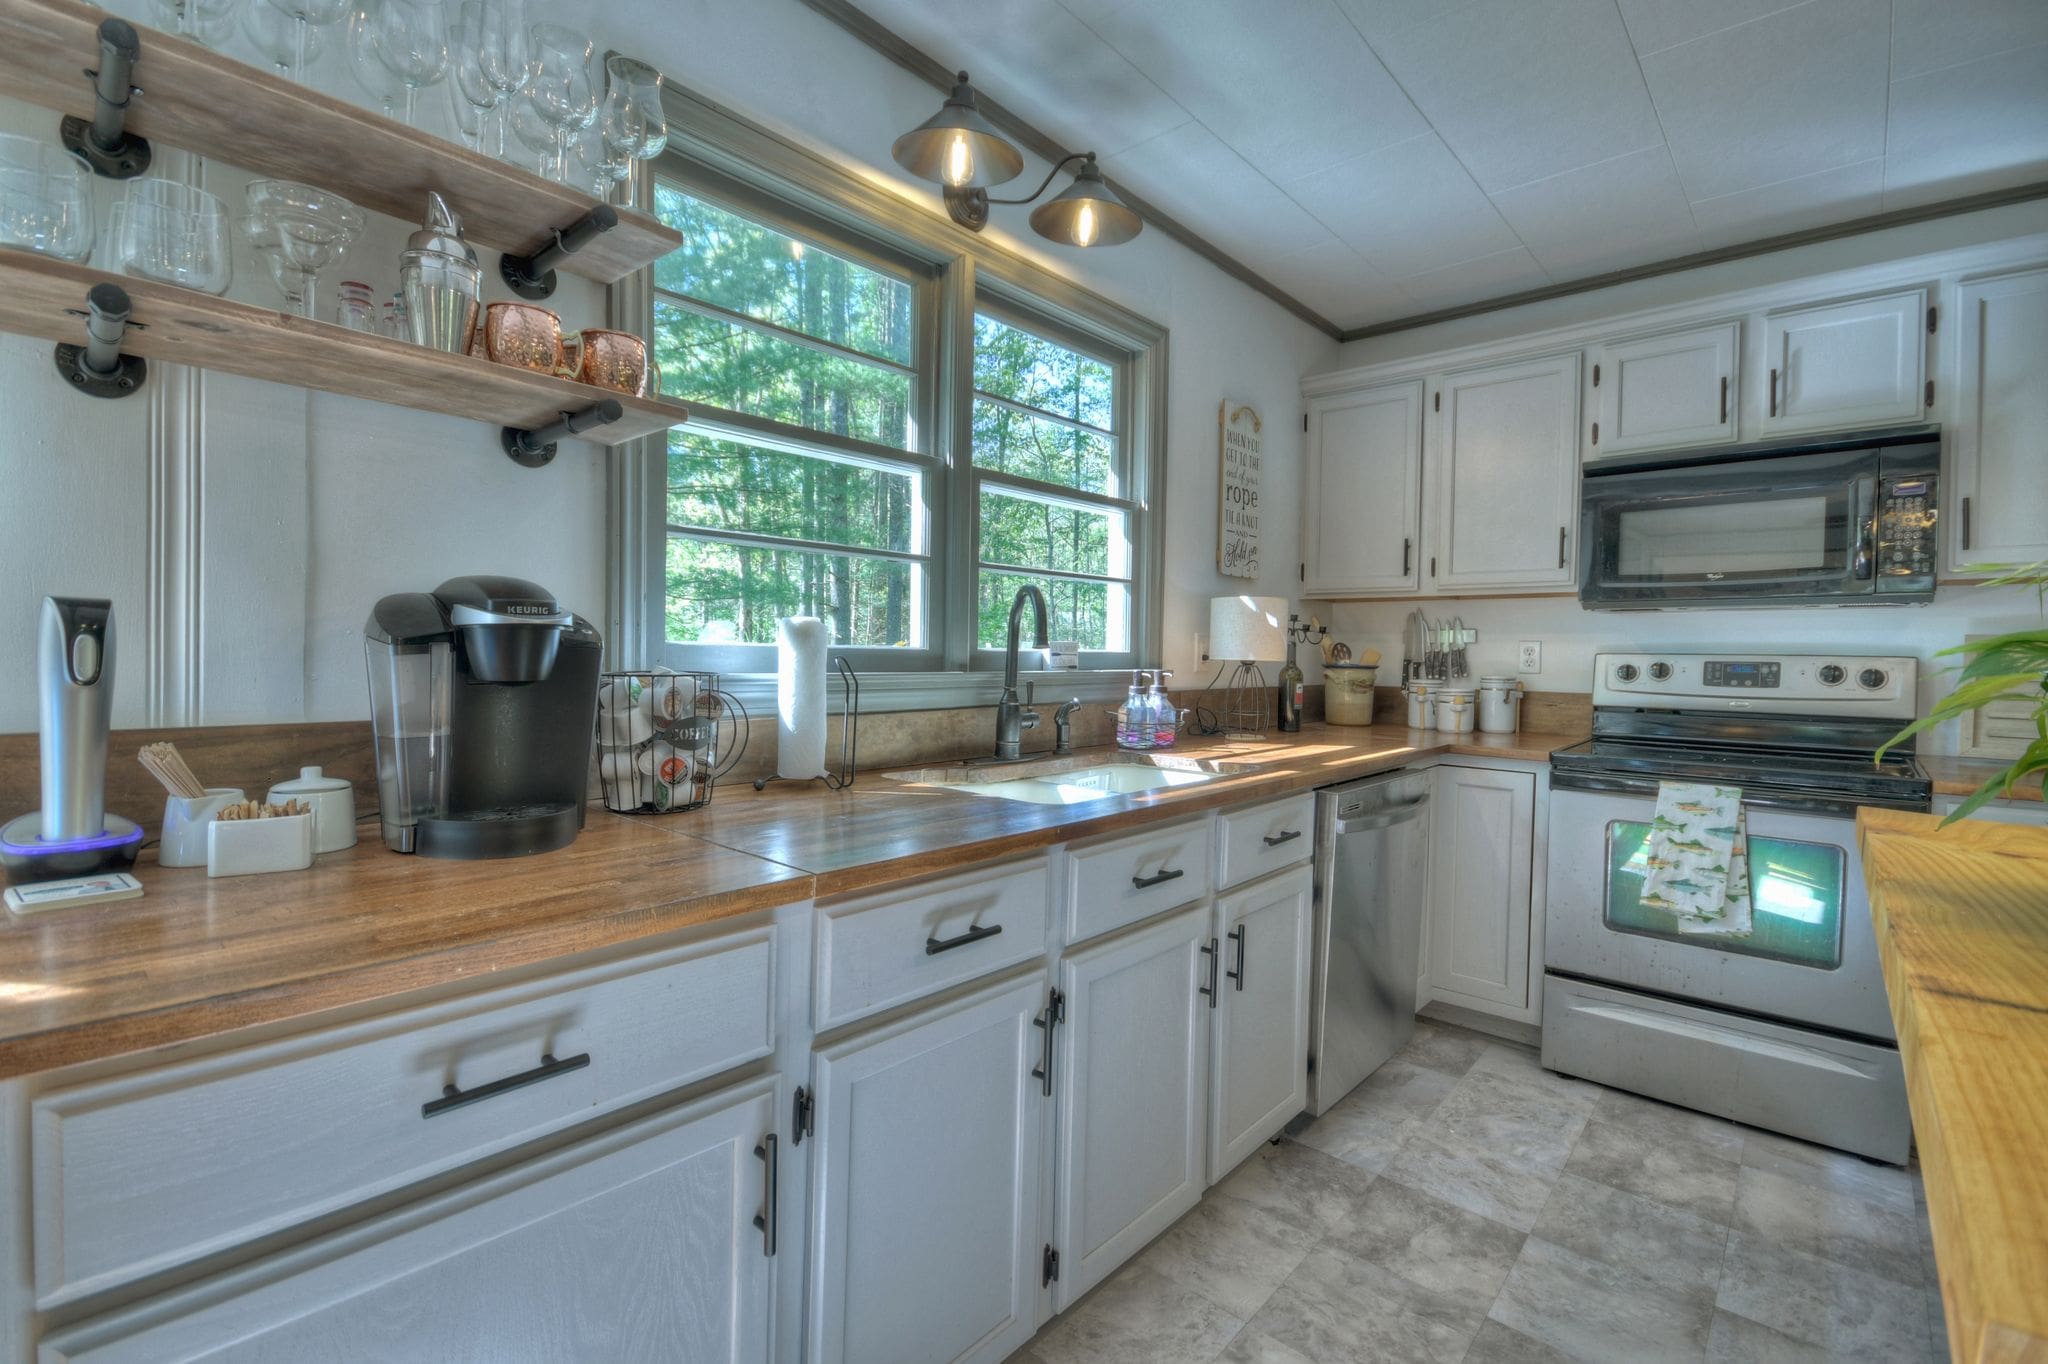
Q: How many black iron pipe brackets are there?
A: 4